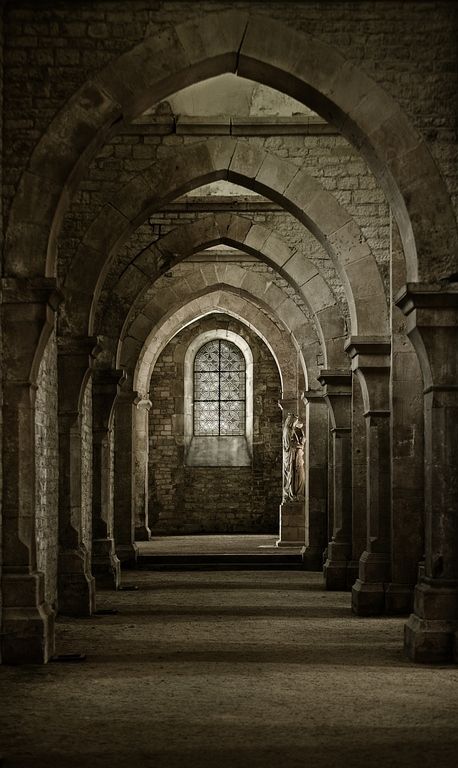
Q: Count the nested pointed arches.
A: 5